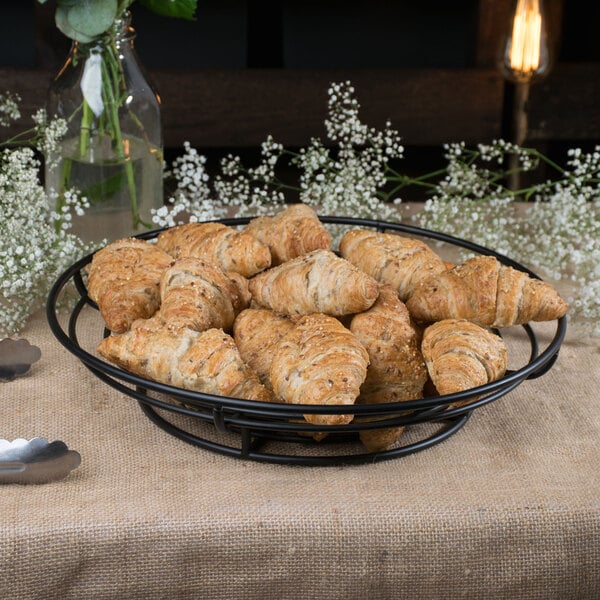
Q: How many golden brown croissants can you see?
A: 12